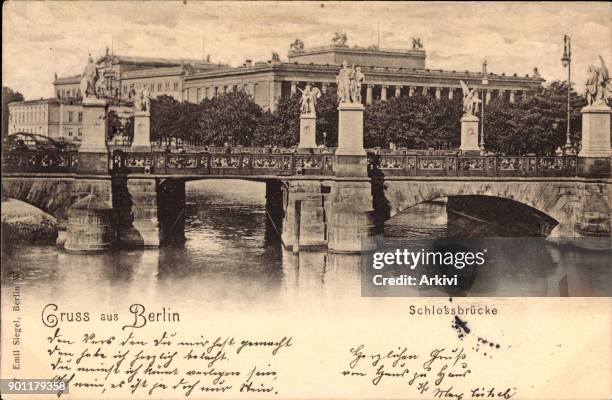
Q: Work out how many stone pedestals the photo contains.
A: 6